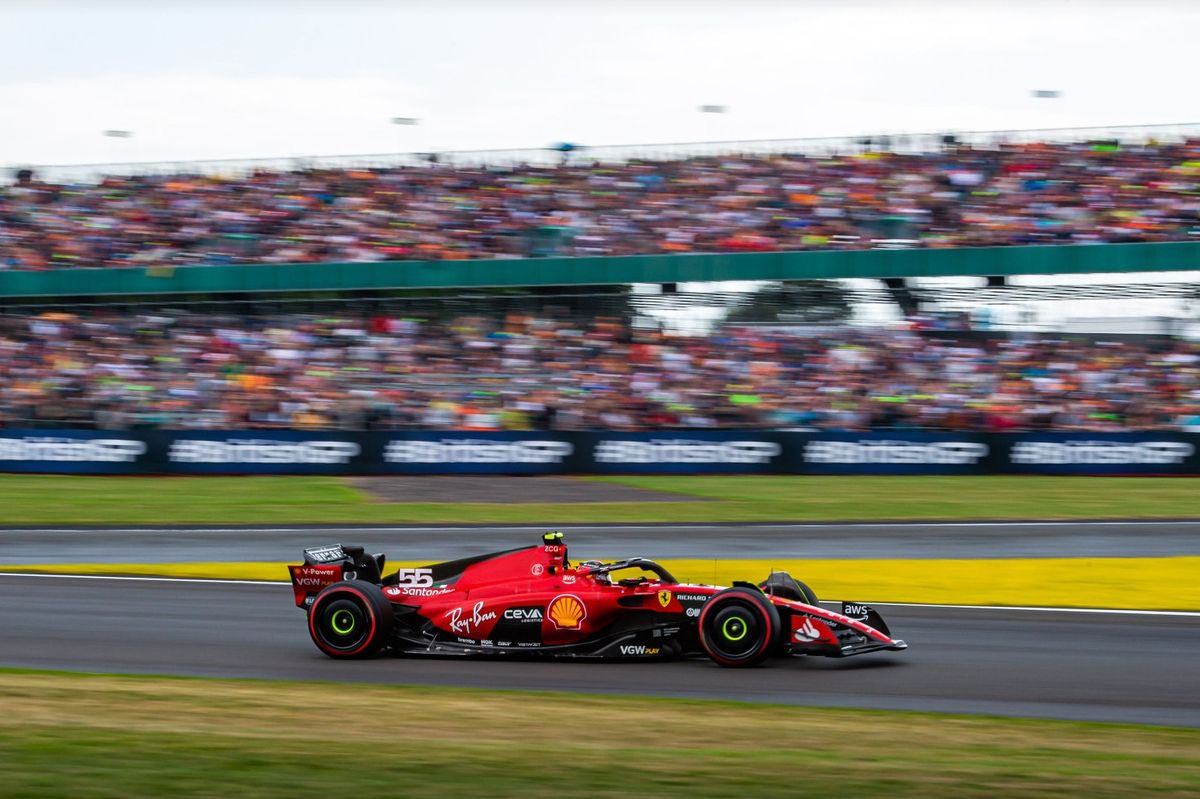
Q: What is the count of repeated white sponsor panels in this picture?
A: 6